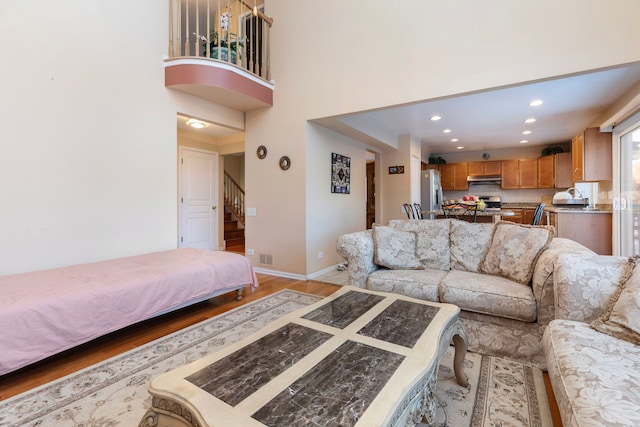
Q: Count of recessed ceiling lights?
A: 8